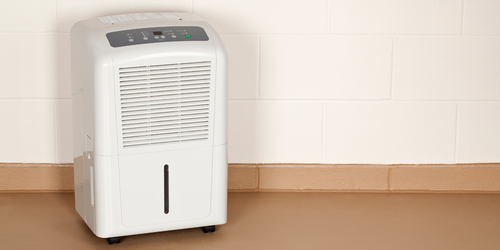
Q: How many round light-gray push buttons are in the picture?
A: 5